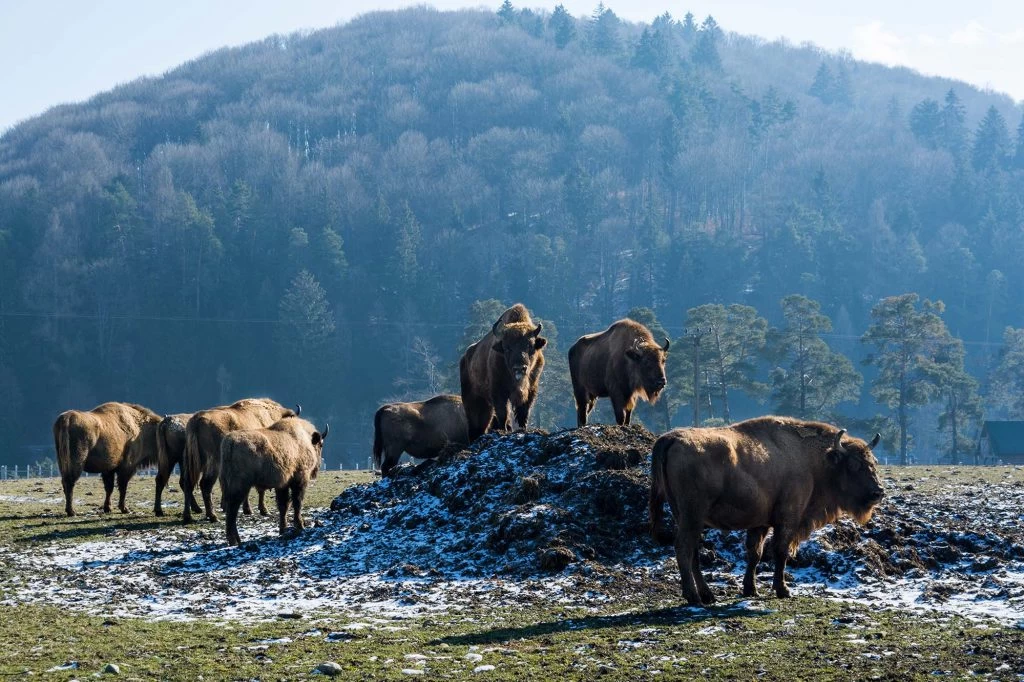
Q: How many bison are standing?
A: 8